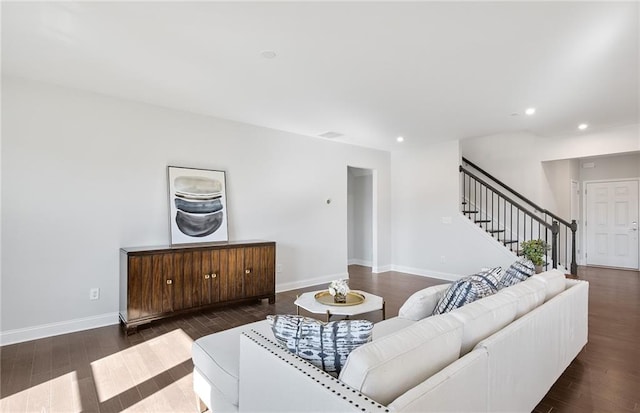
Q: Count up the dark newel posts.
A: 2